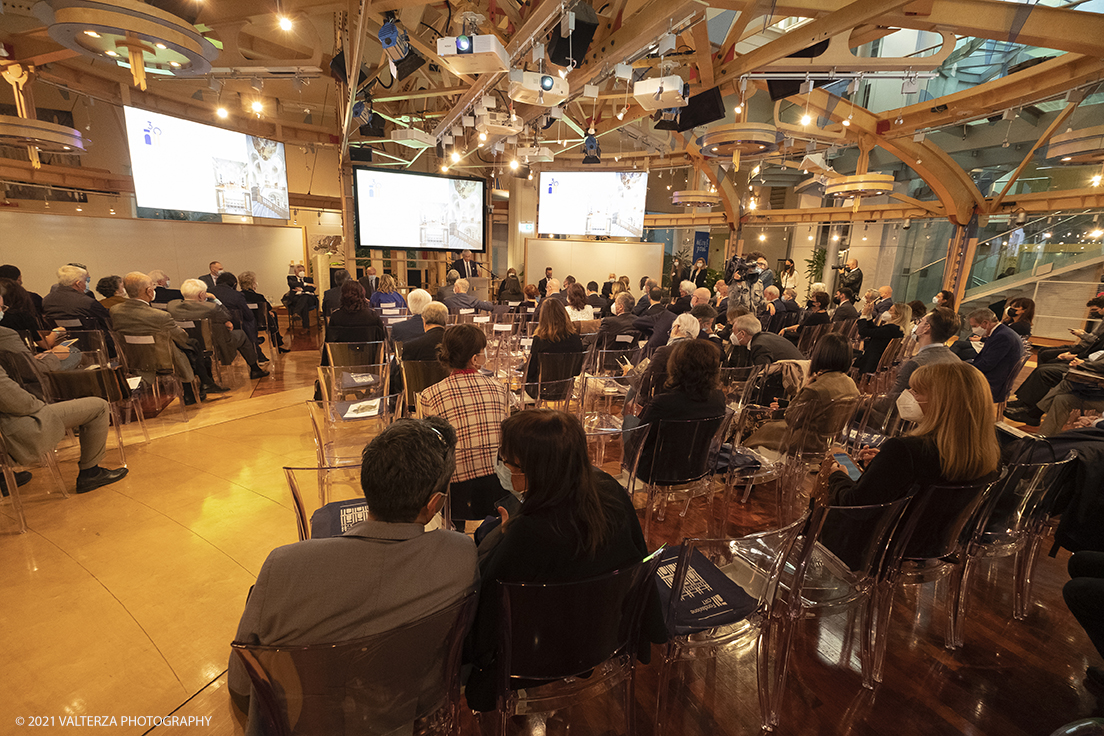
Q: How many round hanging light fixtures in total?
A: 6